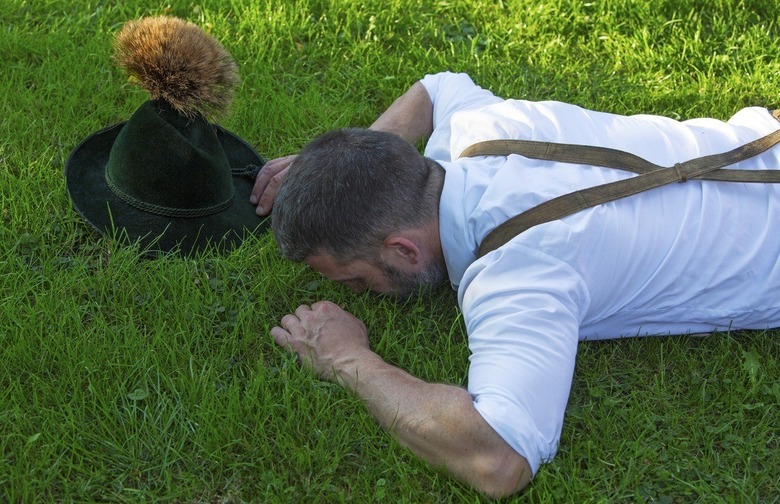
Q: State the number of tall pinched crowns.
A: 1